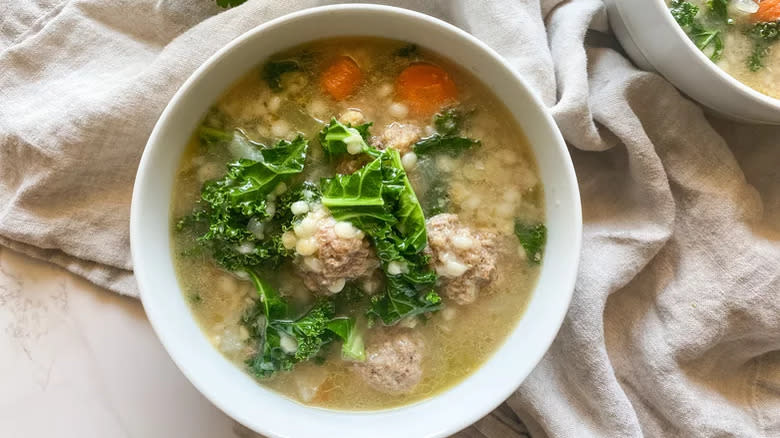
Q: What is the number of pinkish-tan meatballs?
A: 4